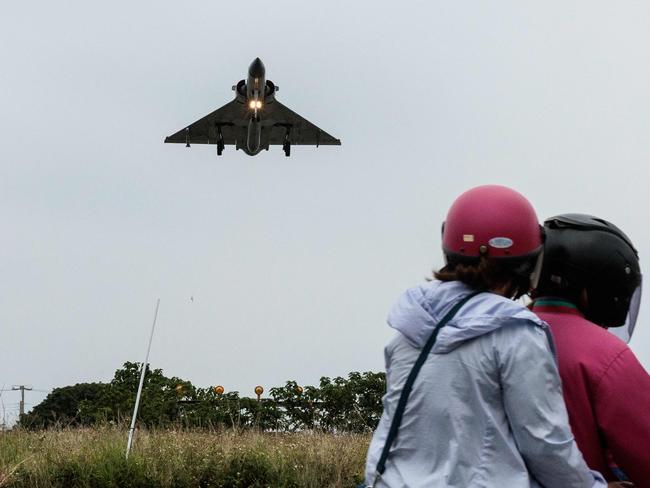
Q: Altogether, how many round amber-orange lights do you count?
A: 4